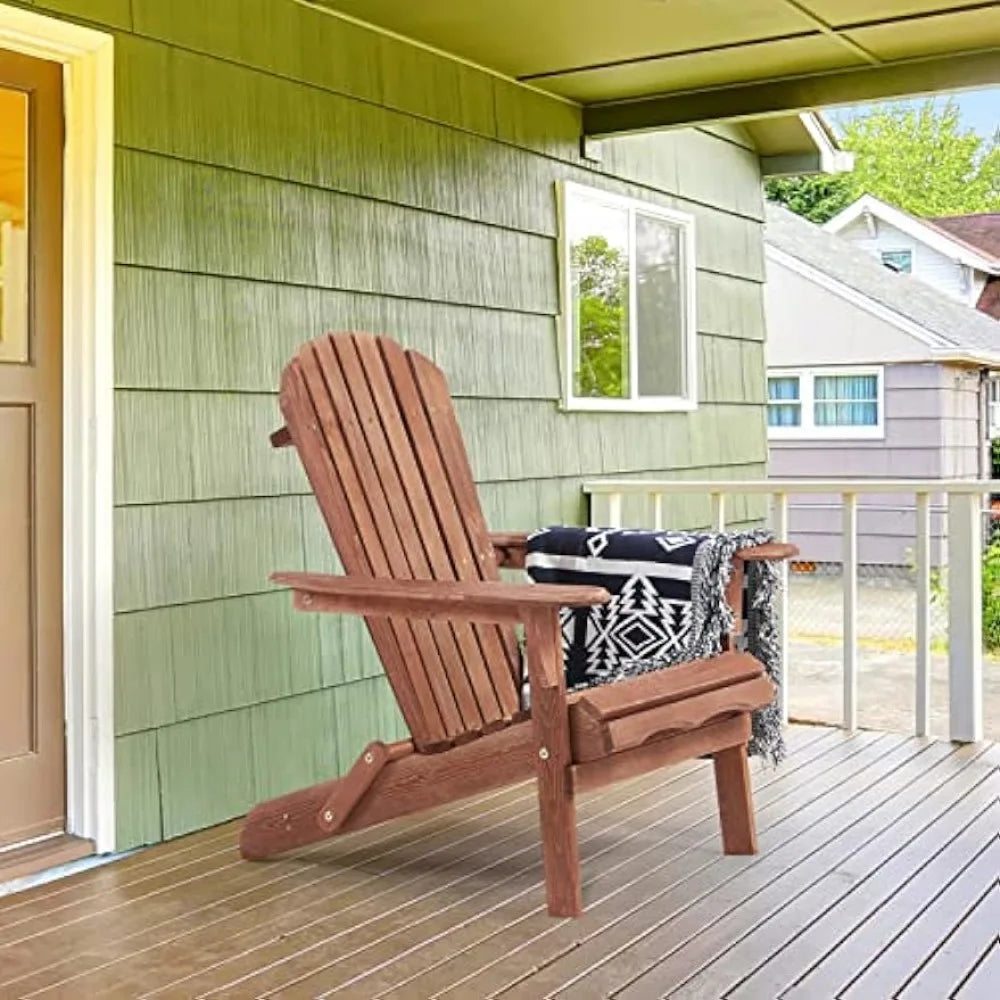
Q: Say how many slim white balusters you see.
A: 5